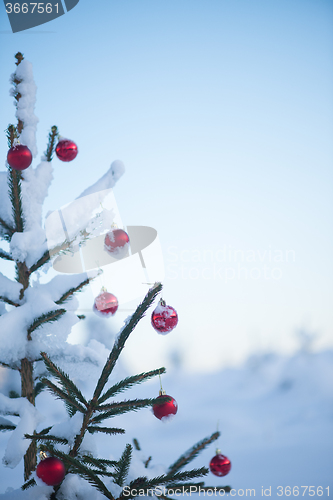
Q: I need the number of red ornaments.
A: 8